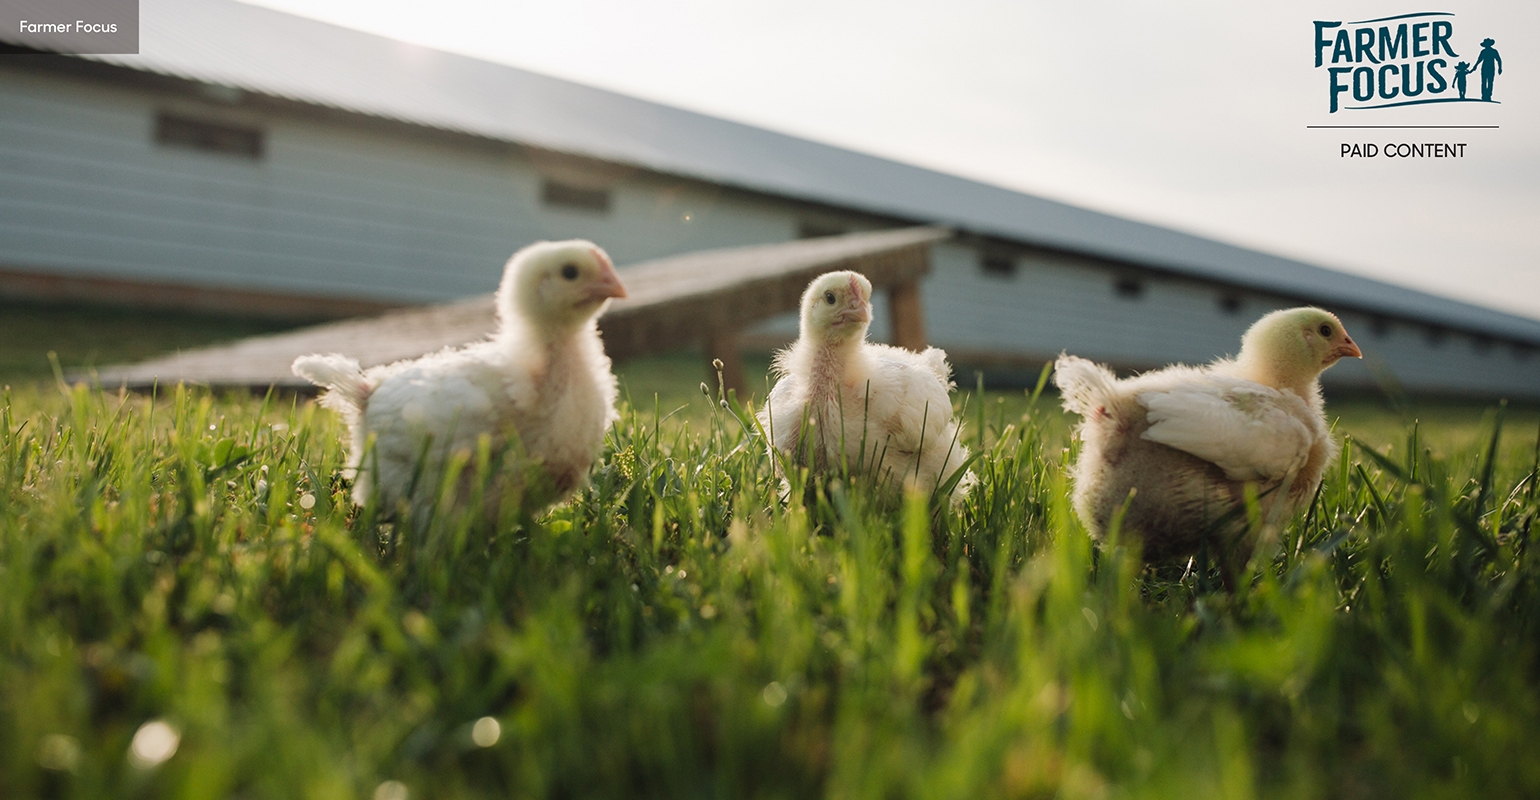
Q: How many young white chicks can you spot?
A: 3